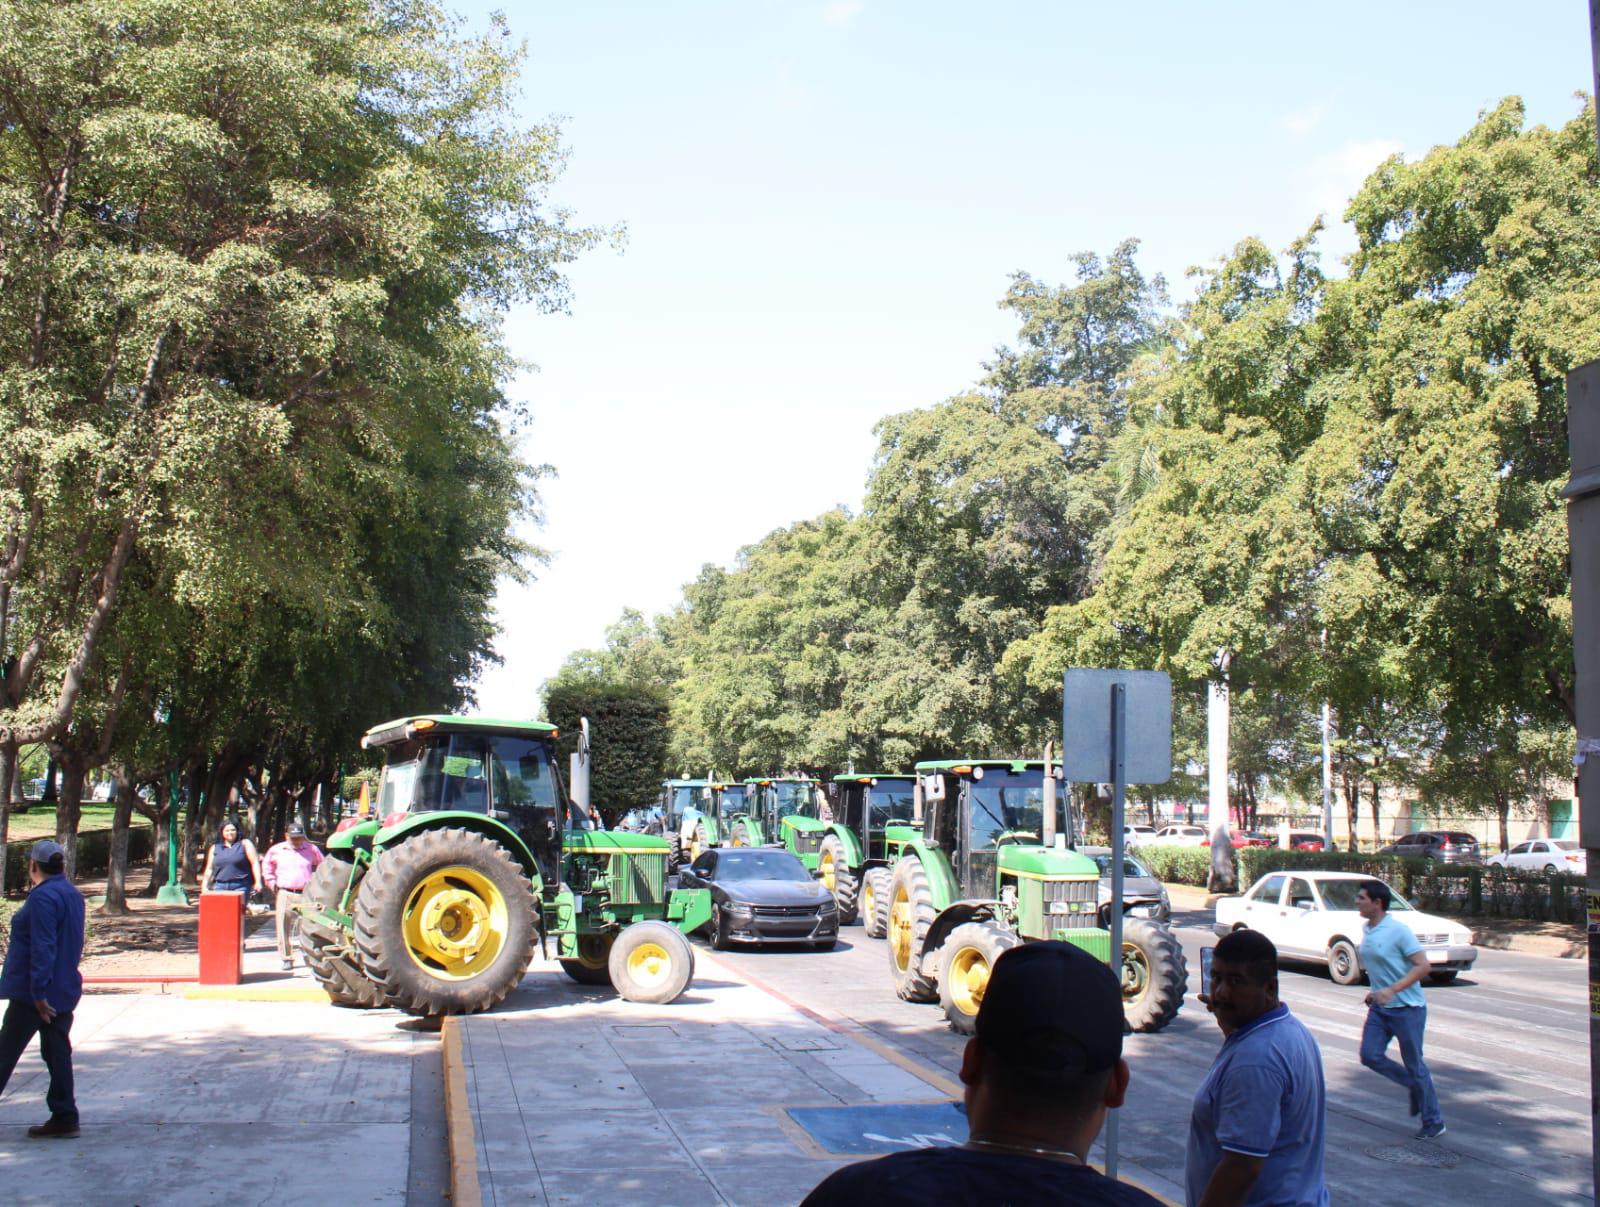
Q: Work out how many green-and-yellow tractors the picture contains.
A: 5